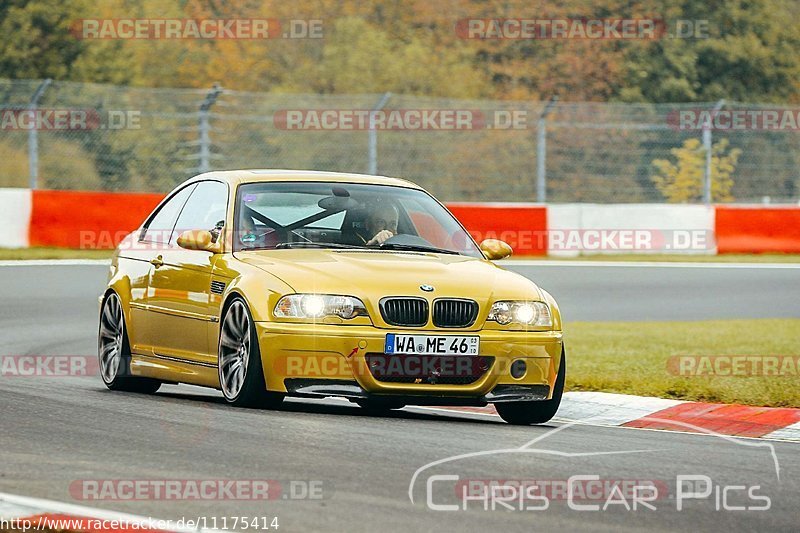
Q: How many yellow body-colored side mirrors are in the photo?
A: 2